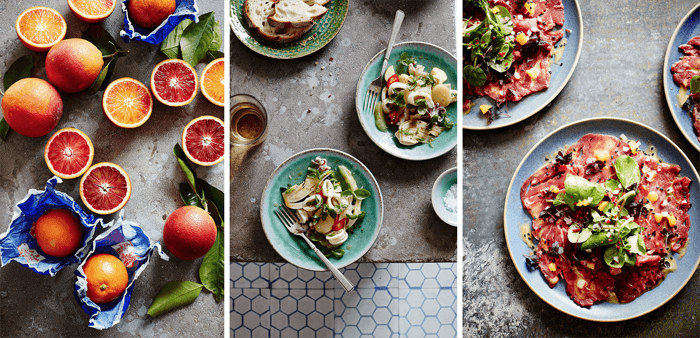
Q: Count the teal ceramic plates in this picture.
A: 2